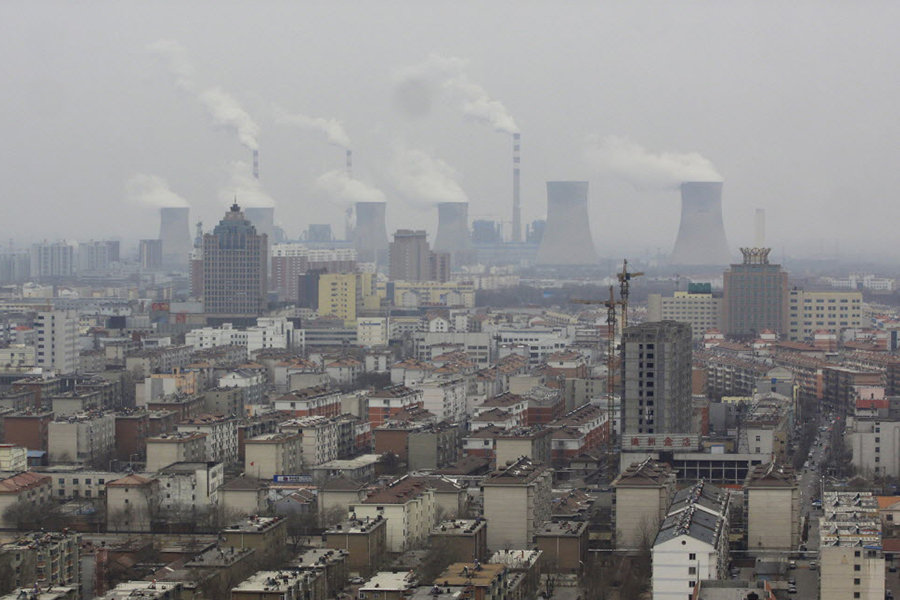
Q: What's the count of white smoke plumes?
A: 8